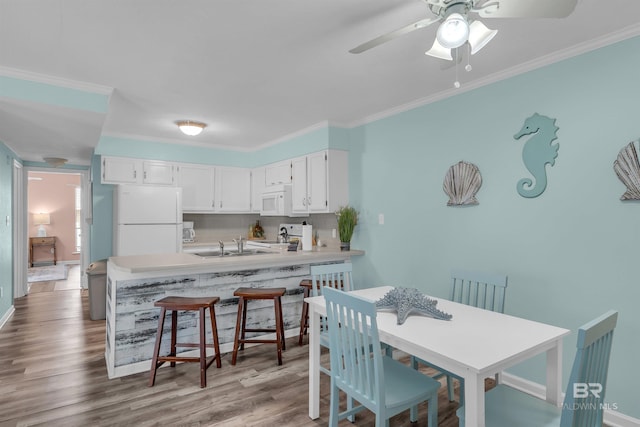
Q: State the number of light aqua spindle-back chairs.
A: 4